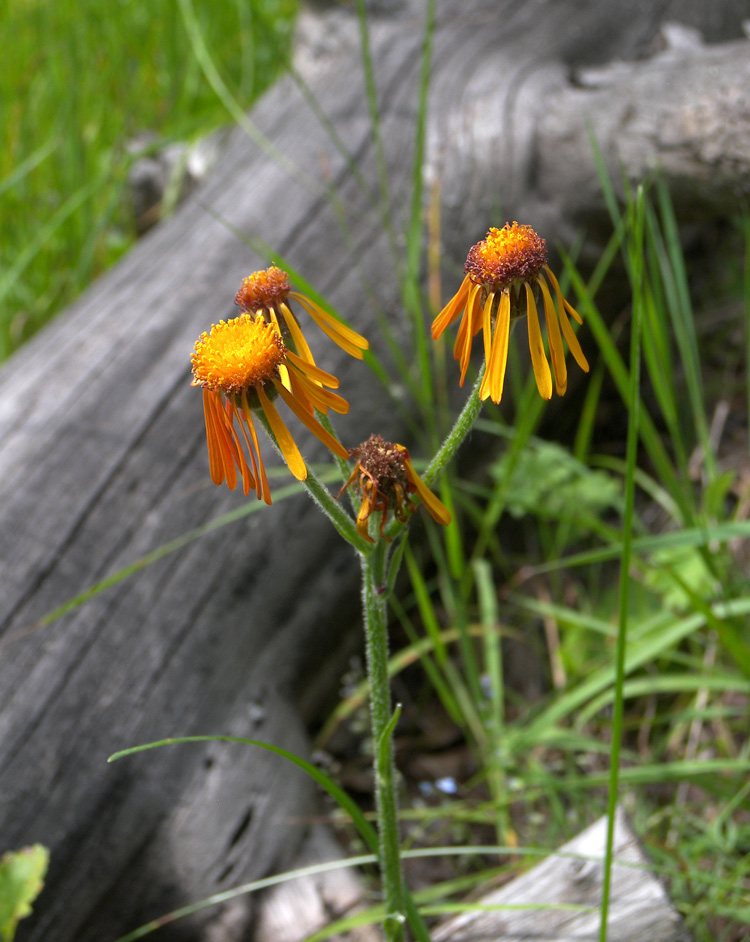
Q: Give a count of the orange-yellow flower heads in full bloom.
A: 3